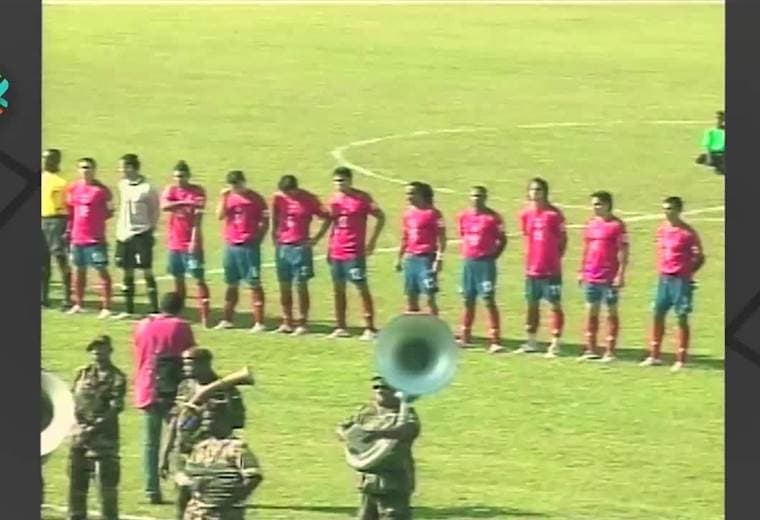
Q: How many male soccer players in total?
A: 11